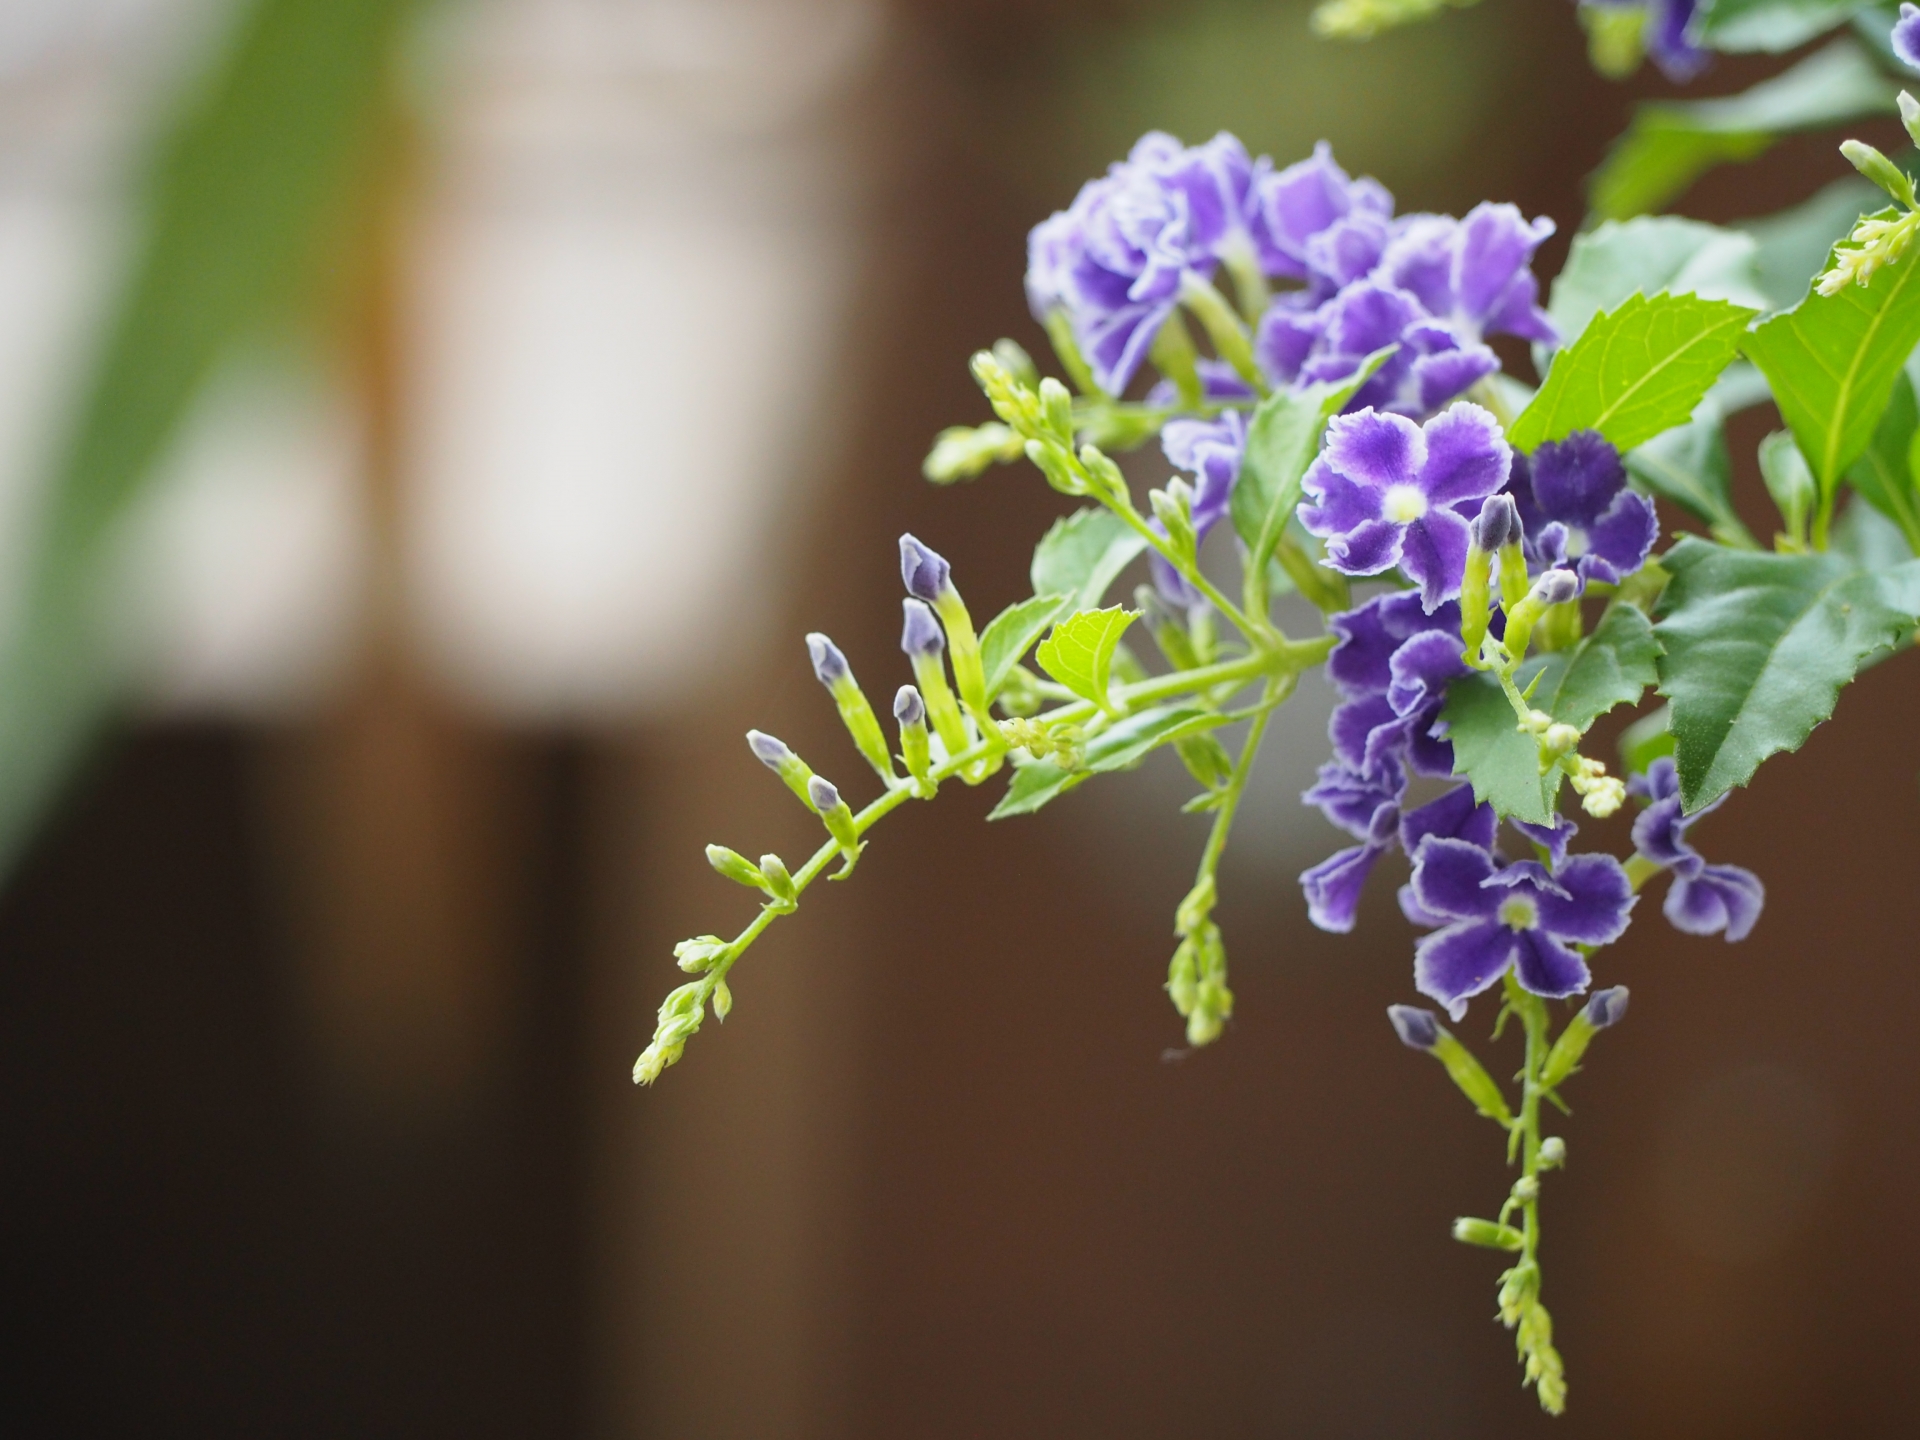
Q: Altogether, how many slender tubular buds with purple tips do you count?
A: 11